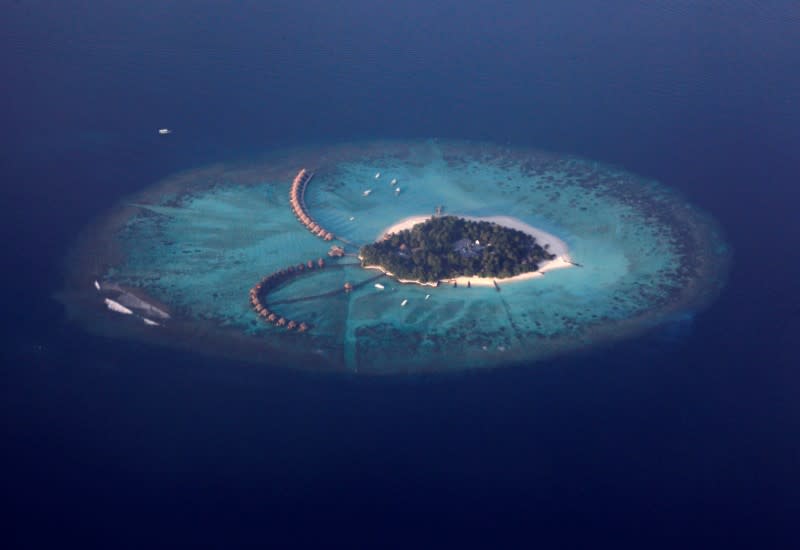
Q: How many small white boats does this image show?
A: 9